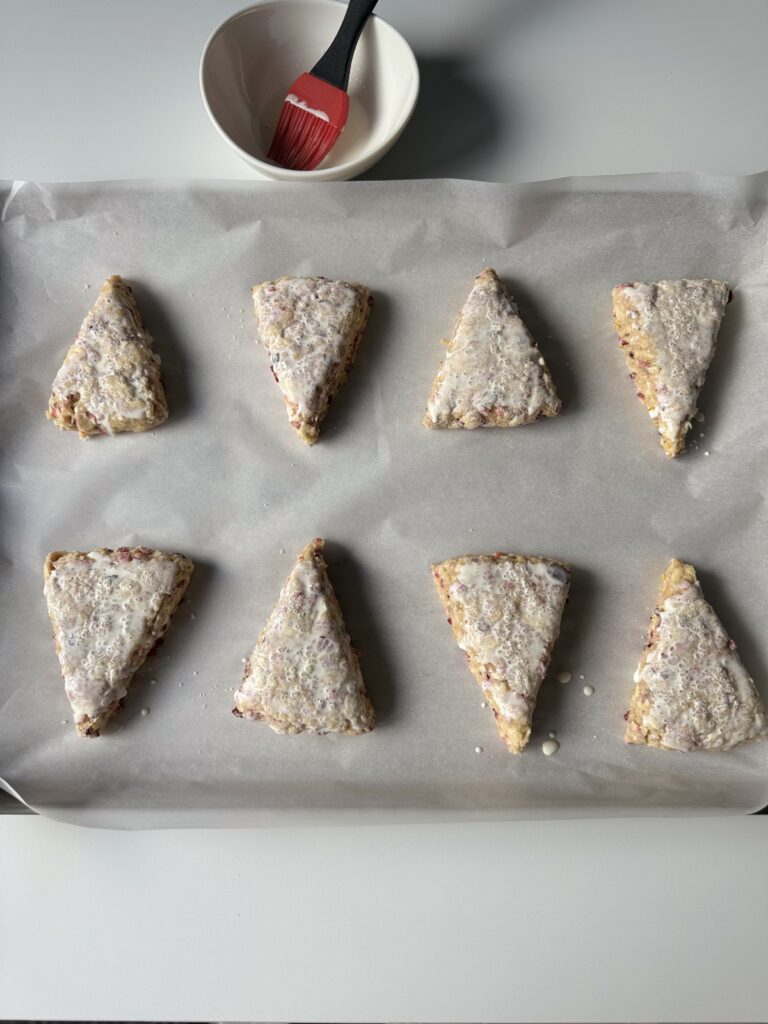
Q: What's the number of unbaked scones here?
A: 8